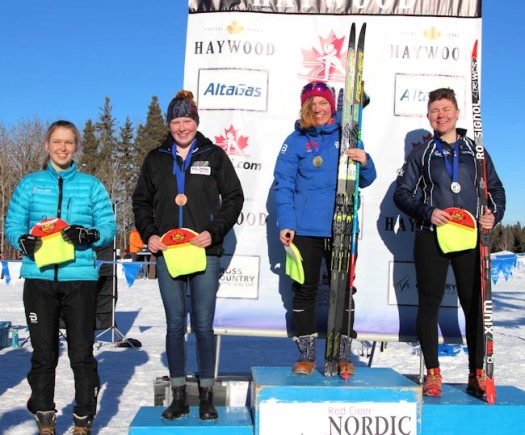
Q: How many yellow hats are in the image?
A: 4